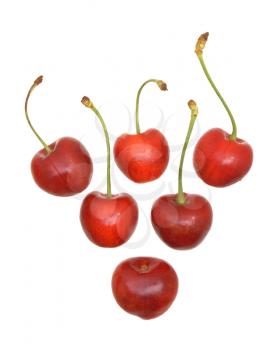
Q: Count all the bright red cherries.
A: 6